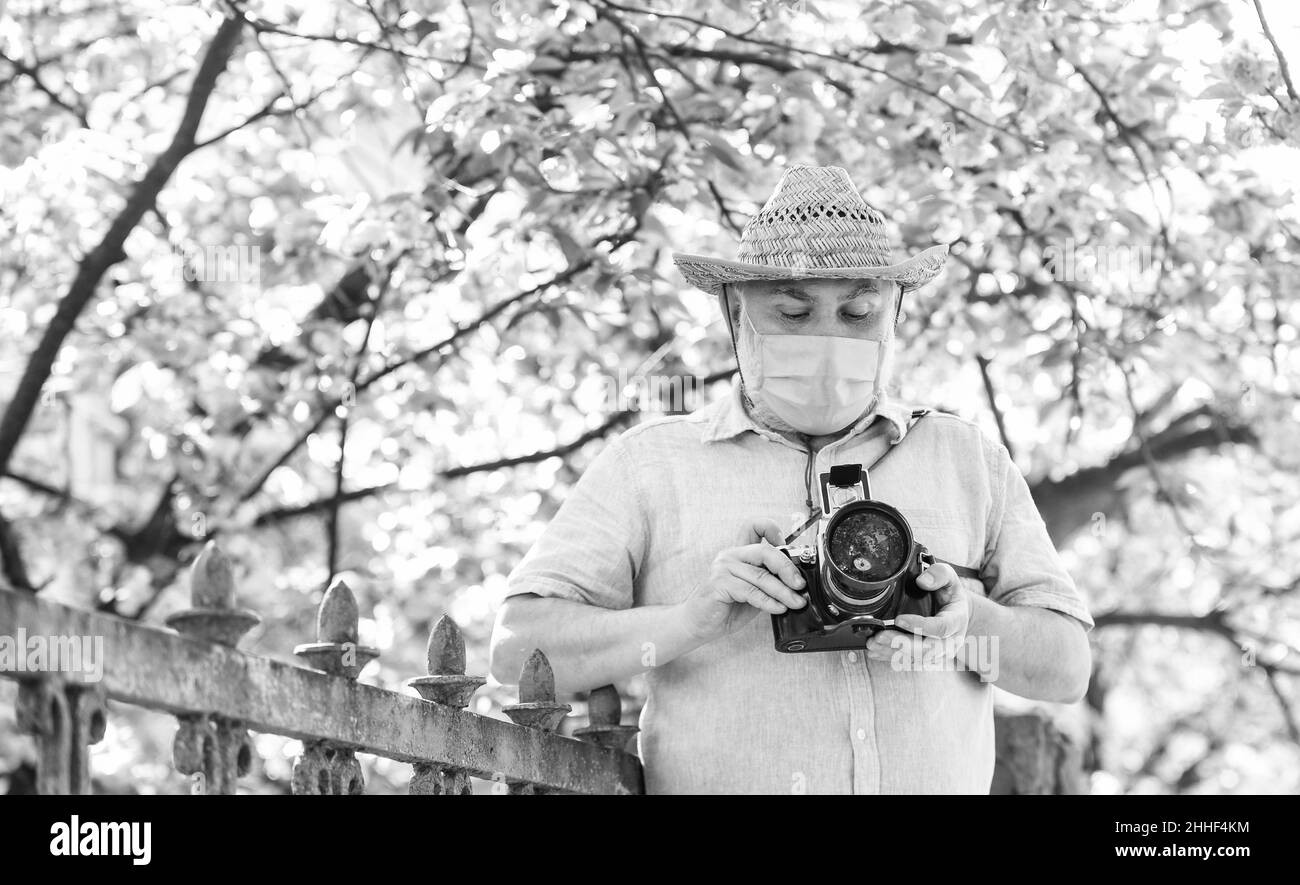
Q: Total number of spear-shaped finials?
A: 5